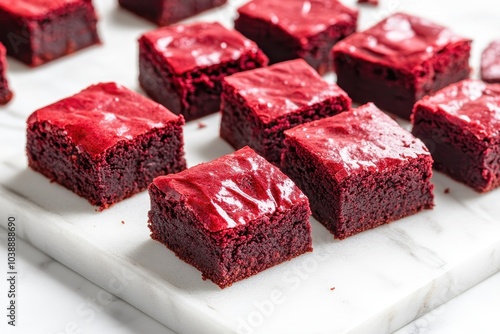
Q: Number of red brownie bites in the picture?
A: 12